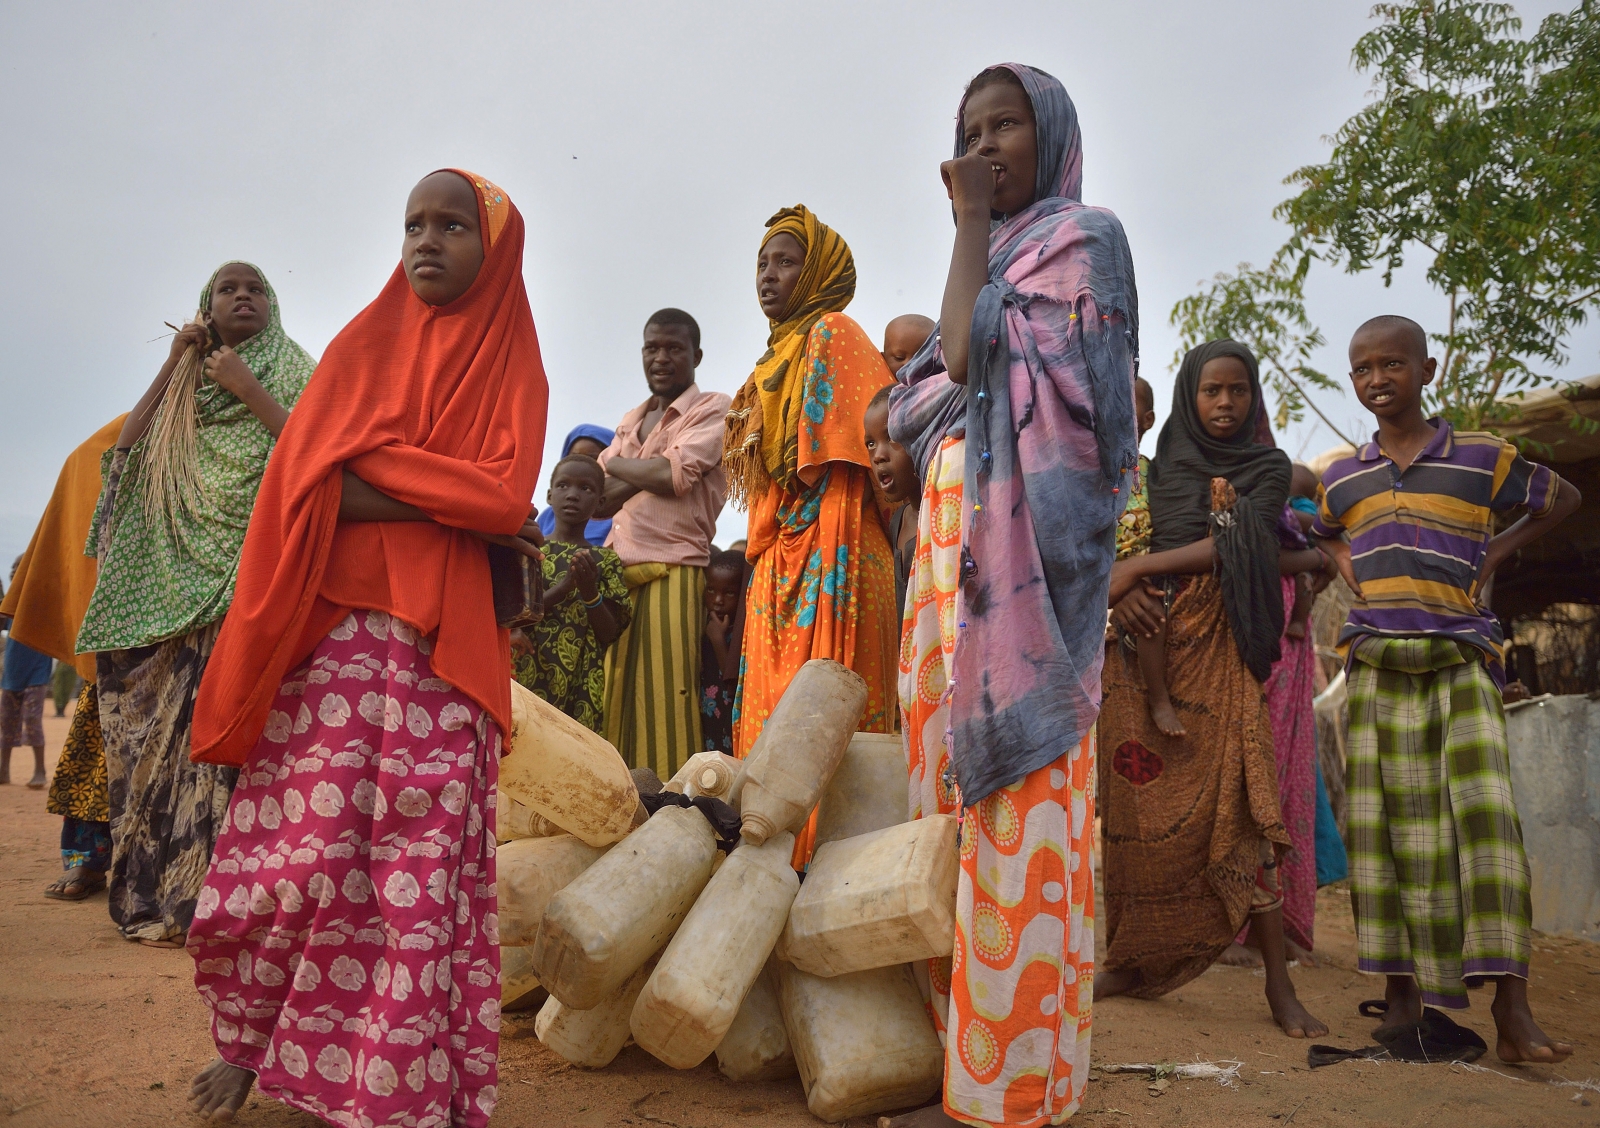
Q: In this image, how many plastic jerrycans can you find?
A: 13